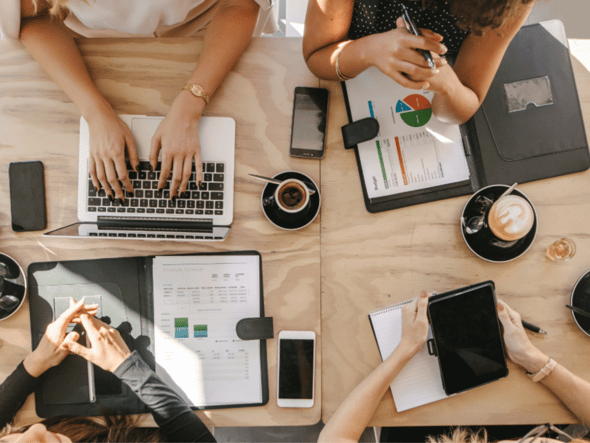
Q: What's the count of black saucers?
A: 4